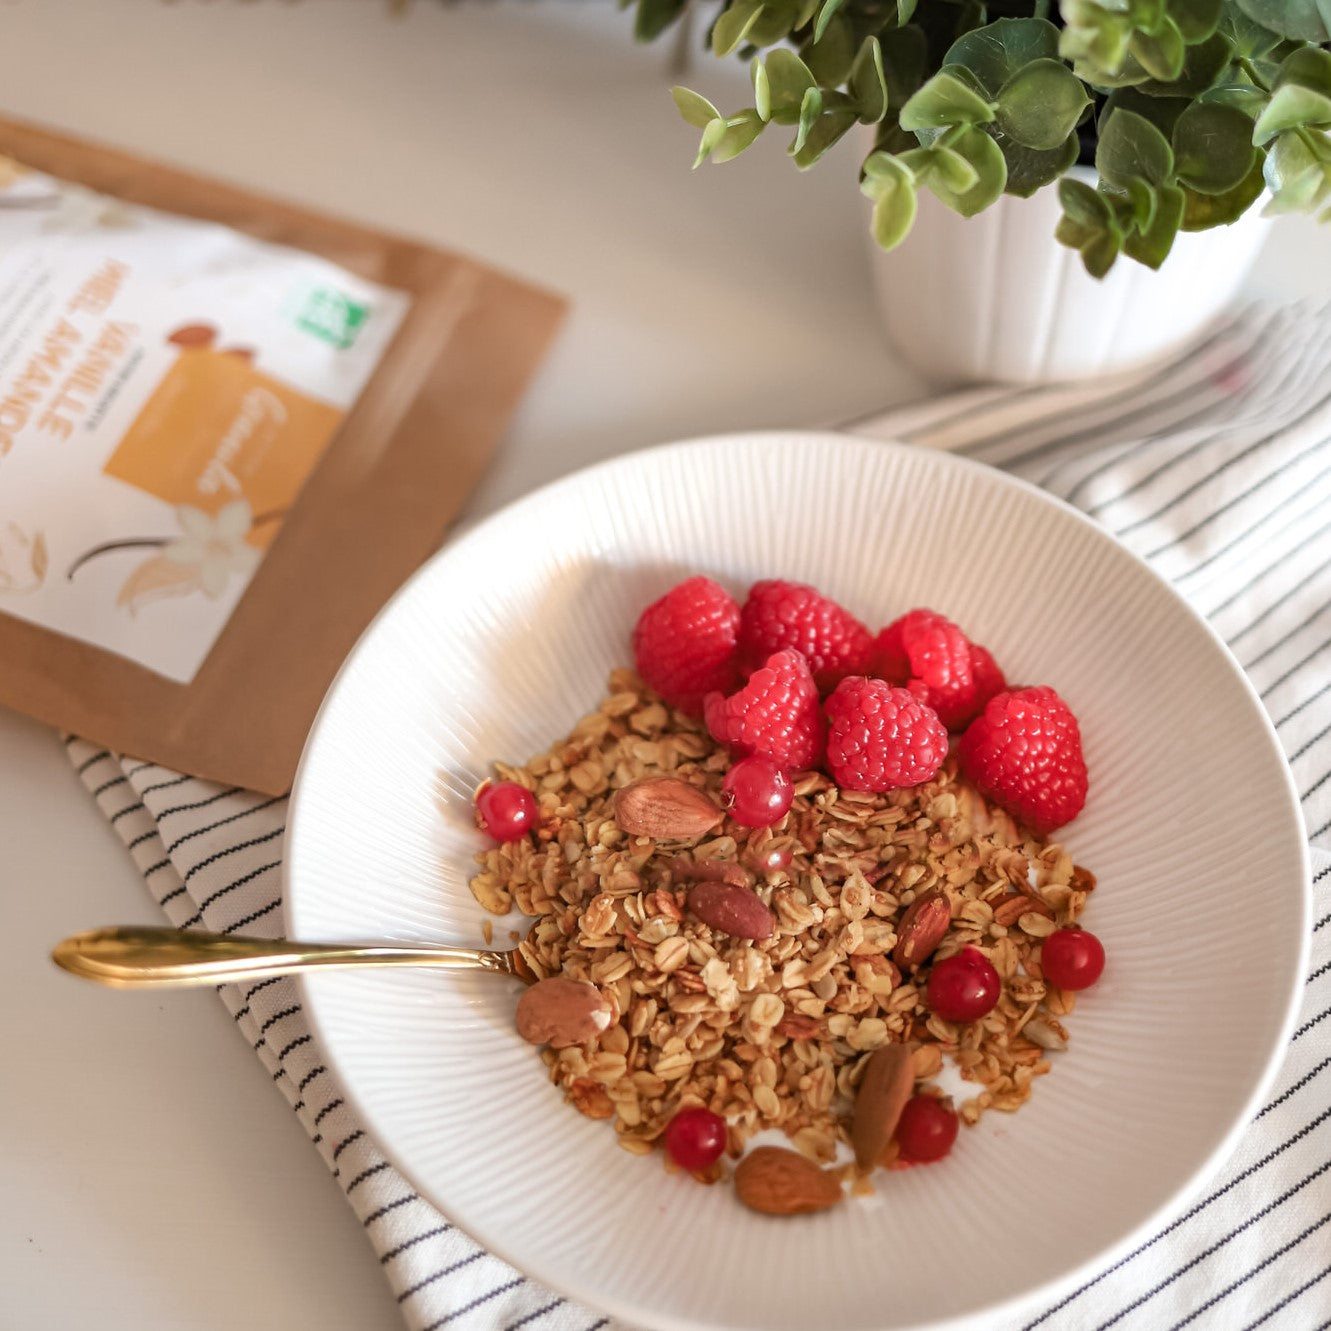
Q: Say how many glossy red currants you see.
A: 6